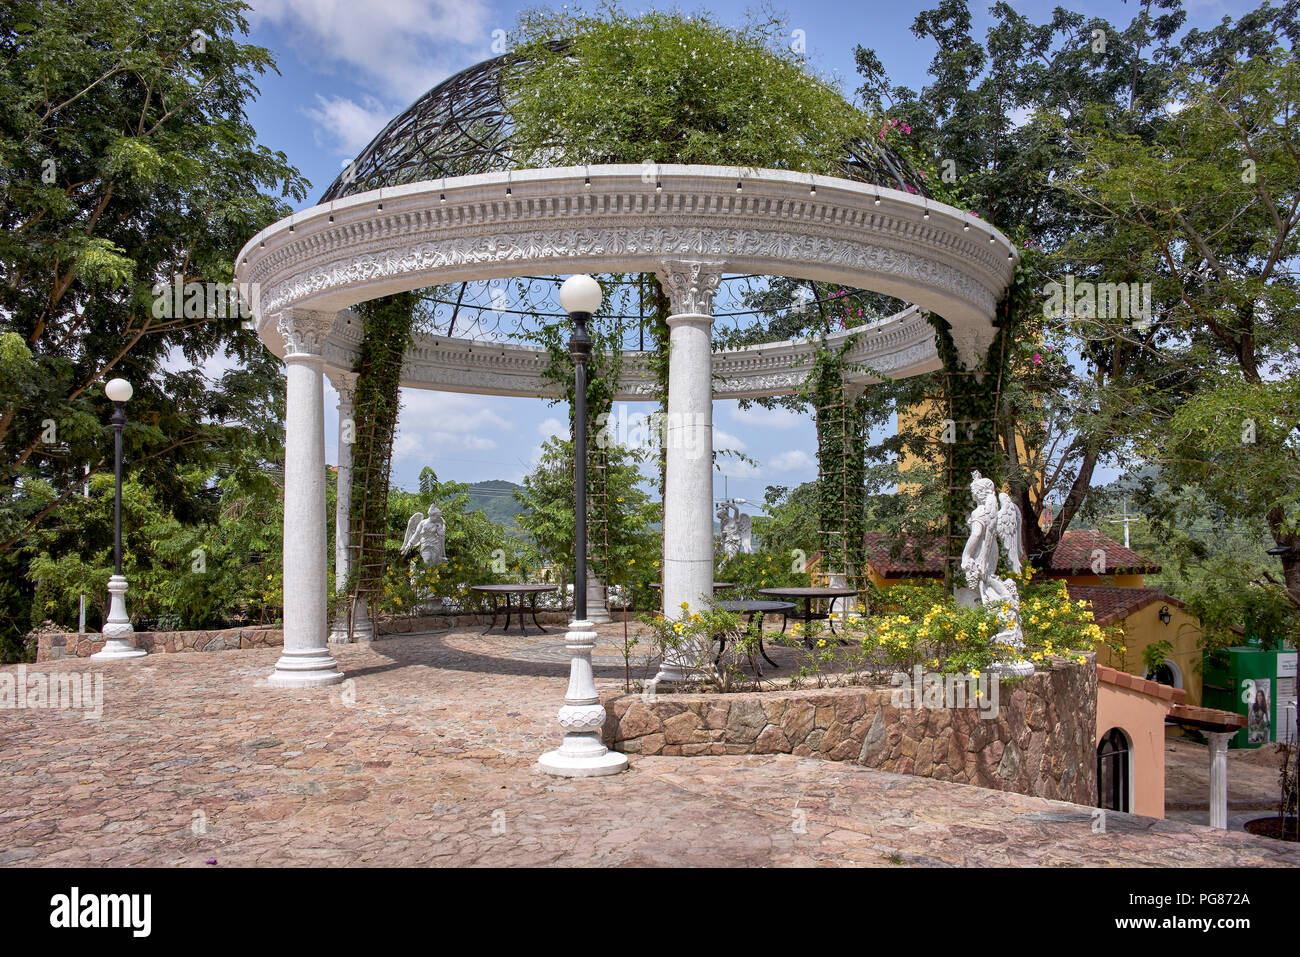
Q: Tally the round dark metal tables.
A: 4